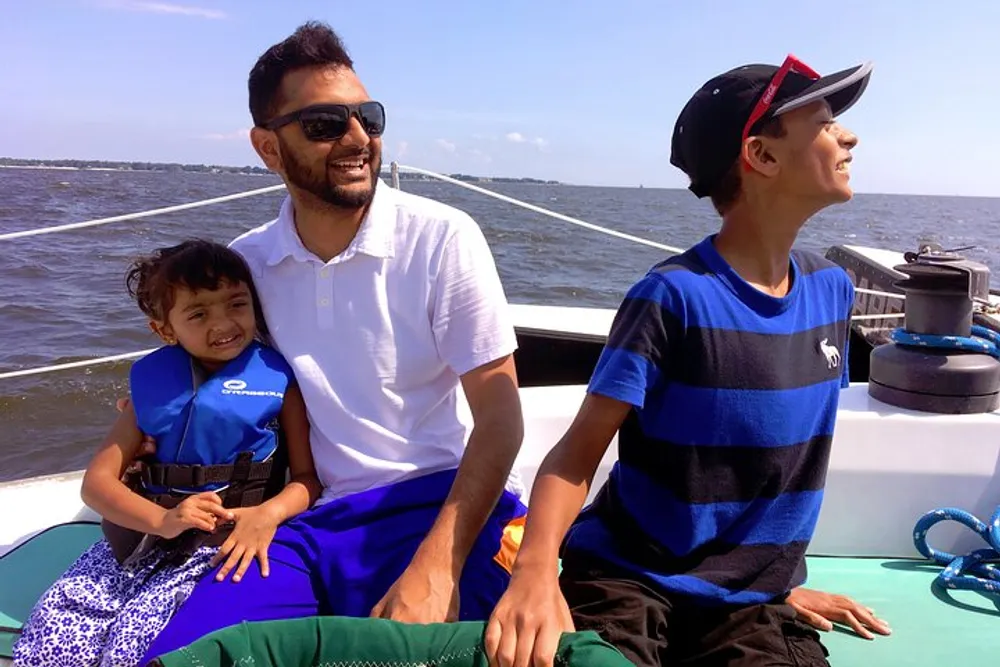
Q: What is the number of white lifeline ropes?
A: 2